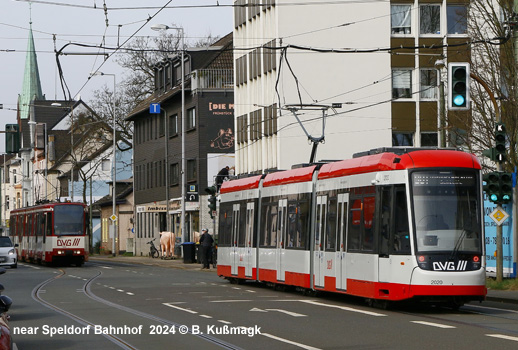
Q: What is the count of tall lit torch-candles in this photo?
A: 0